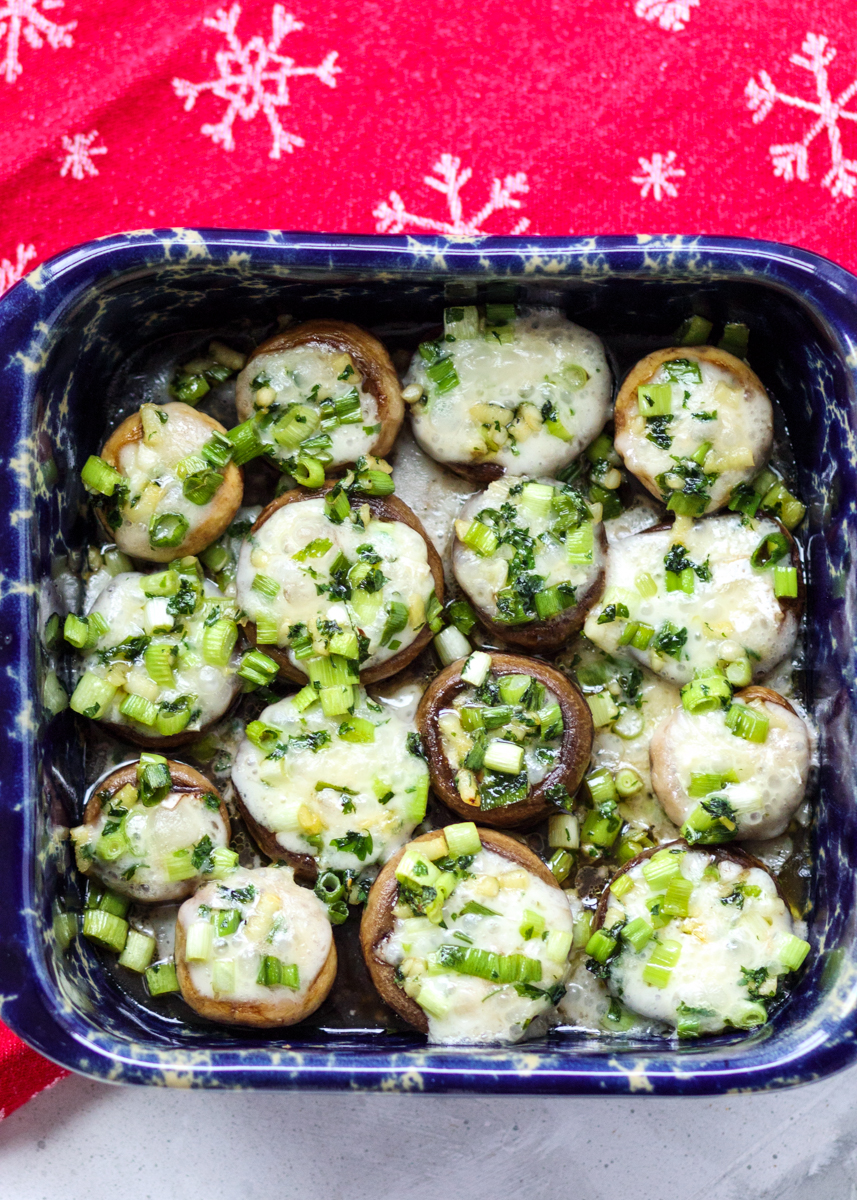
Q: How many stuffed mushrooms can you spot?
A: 15